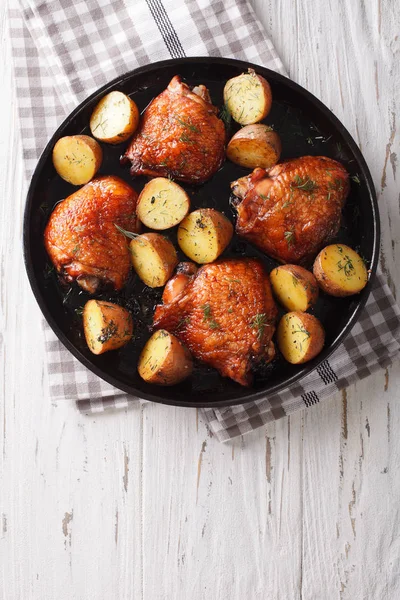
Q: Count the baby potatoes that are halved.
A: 12